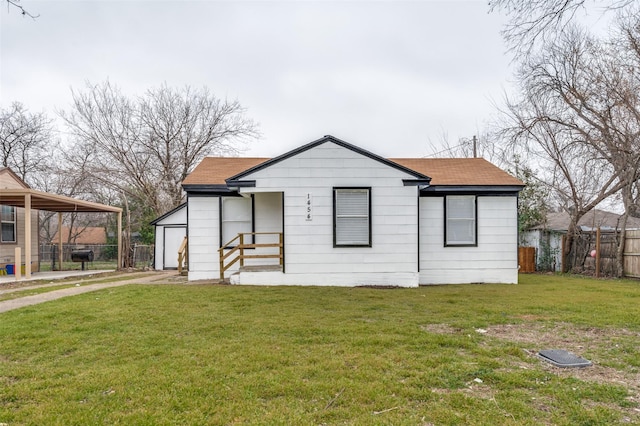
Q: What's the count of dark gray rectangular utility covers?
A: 1